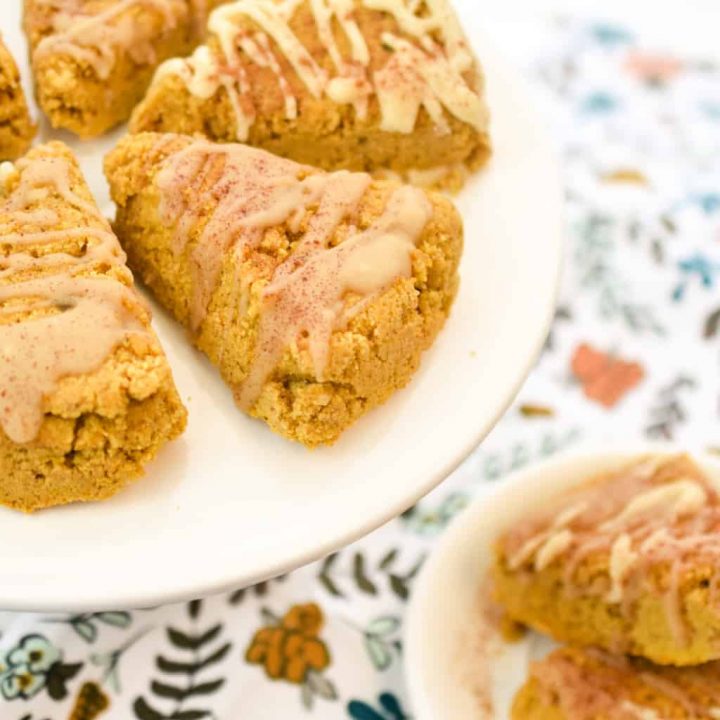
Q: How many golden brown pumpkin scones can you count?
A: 7